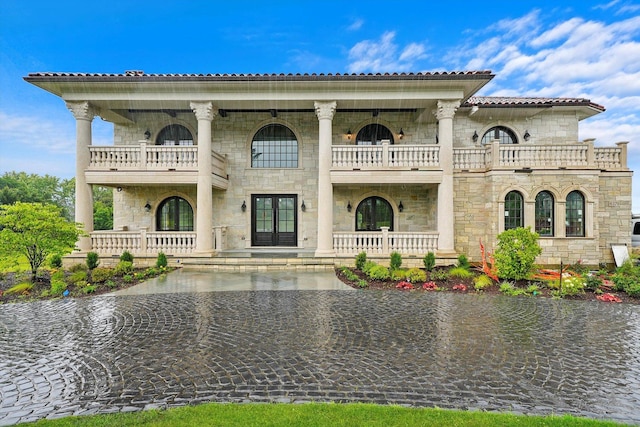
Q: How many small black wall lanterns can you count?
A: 10